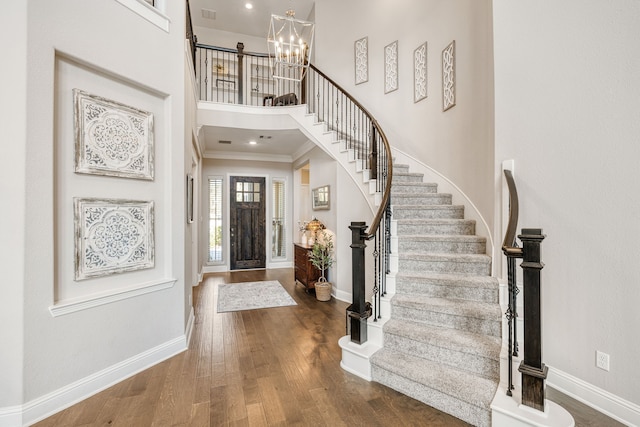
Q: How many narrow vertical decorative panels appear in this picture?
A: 4